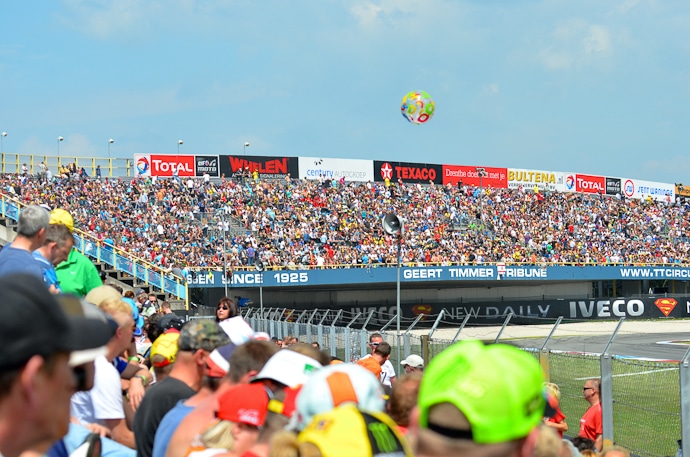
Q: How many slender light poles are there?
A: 5